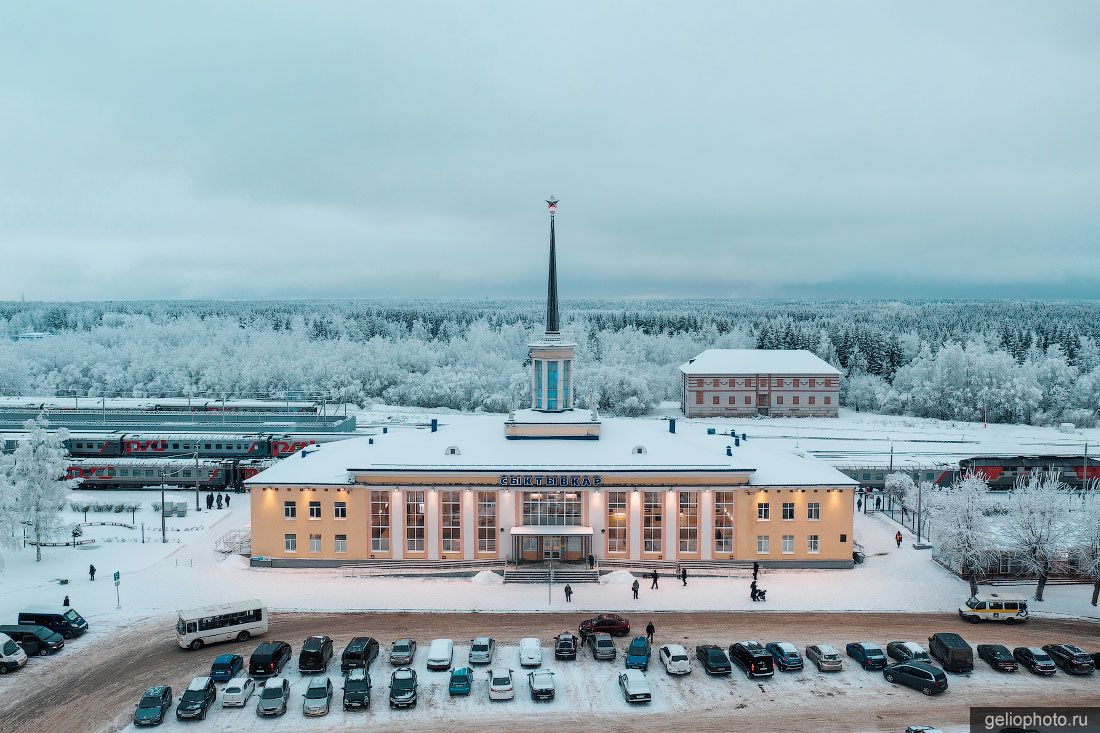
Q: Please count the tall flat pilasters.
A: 8